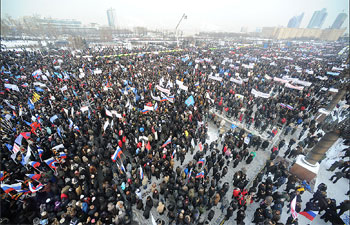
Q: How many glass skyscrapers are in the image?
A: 4